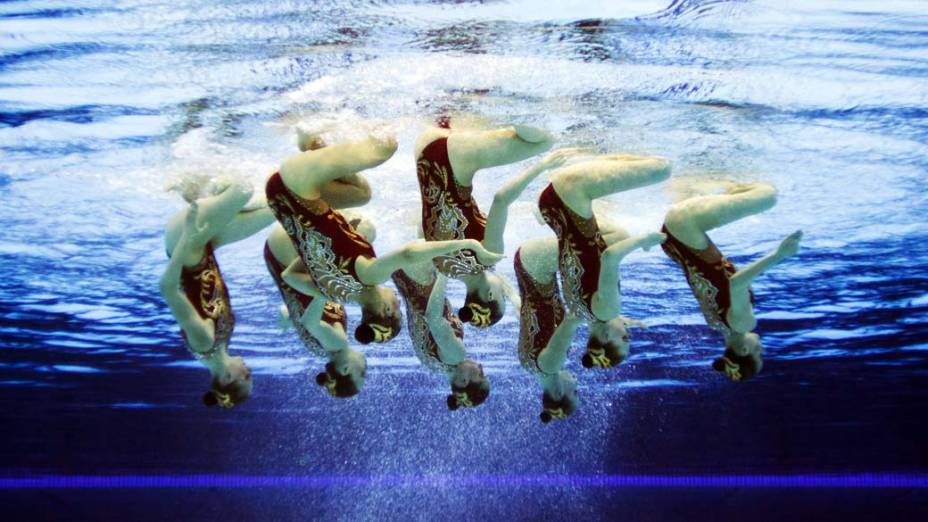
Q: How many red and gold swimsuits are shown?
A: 8